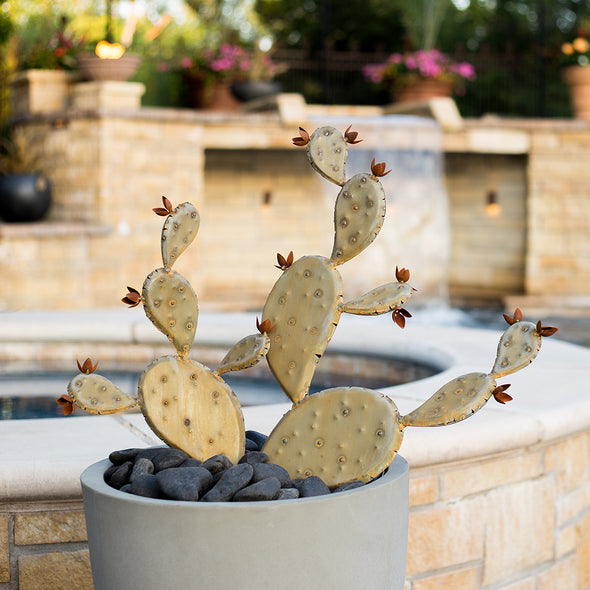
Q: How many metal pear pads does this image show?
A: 12